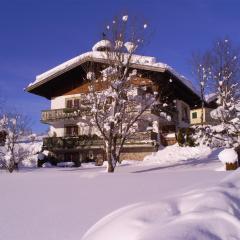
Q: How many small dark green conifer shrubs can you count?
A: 2